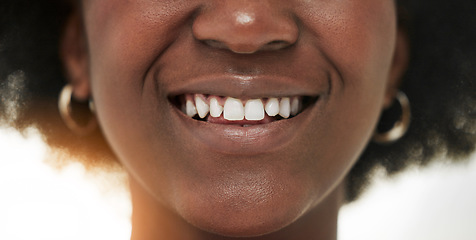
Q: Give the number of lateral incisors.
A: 2